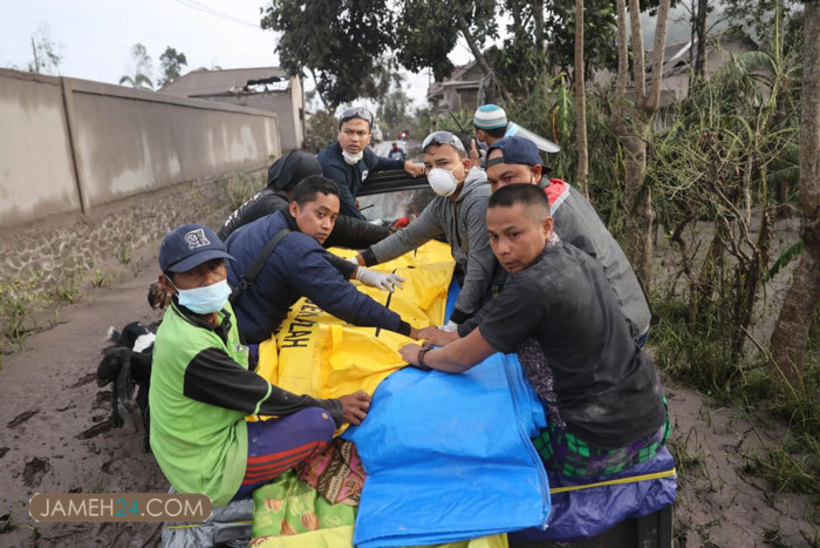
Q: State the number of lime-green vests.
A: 1